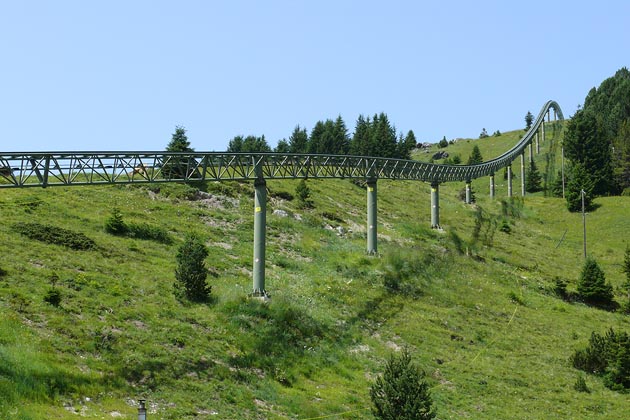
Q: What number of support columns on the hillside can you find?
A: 12